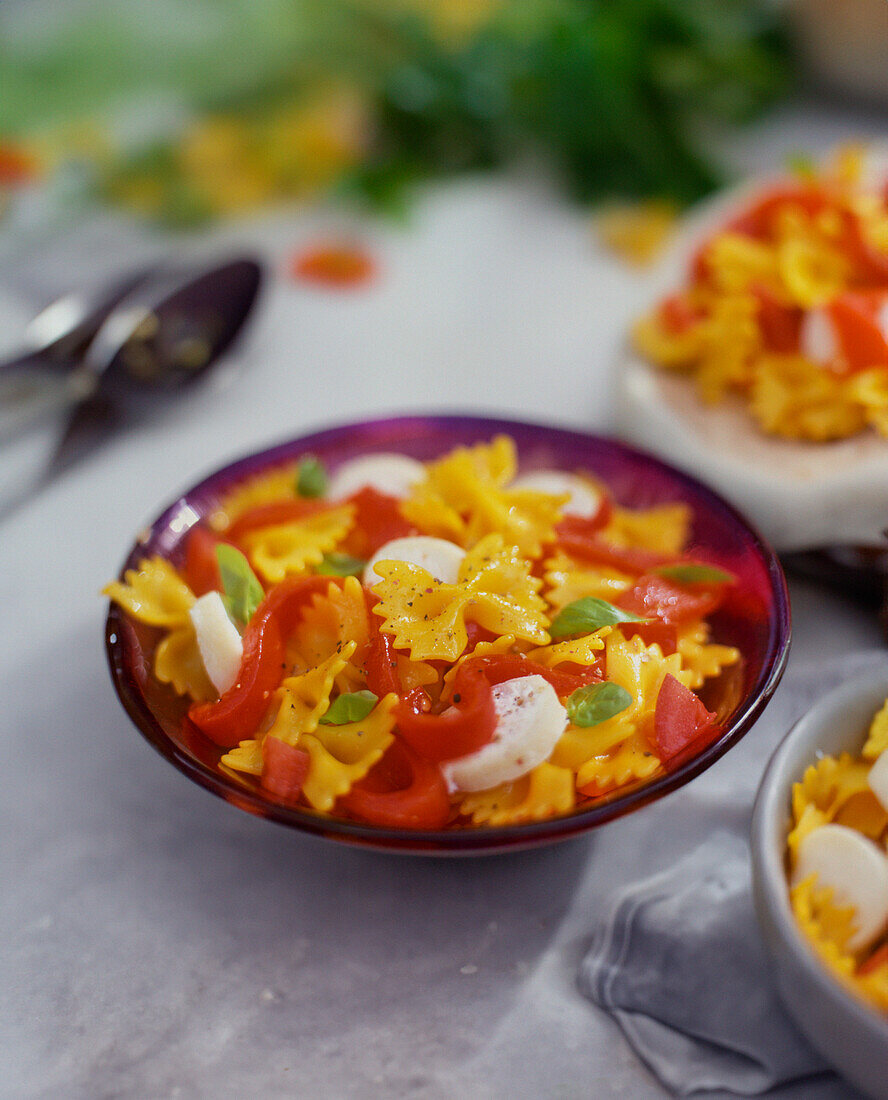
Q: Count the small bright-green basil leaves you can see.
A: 7